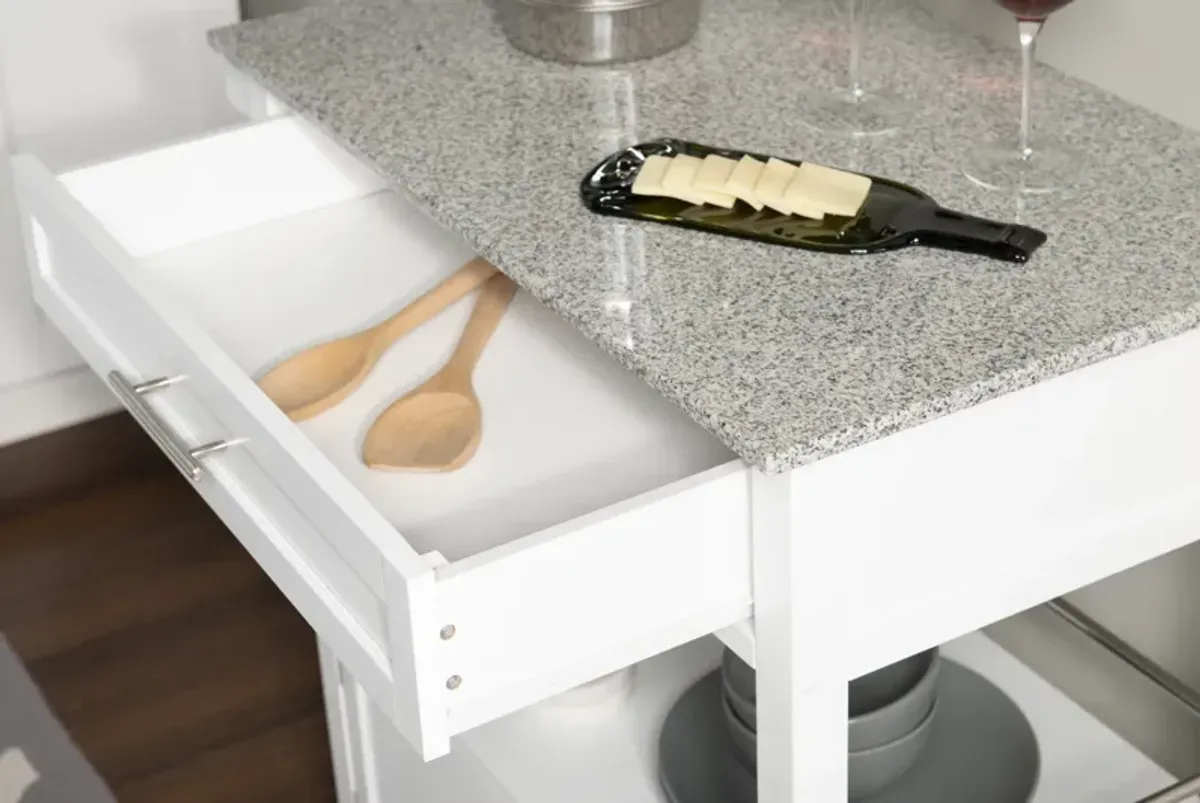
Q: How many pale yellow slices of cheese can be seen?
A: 6